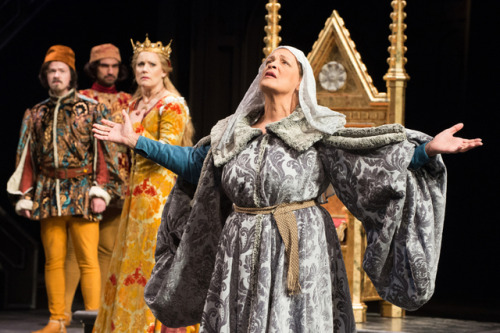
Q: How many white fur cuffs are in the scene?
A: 2